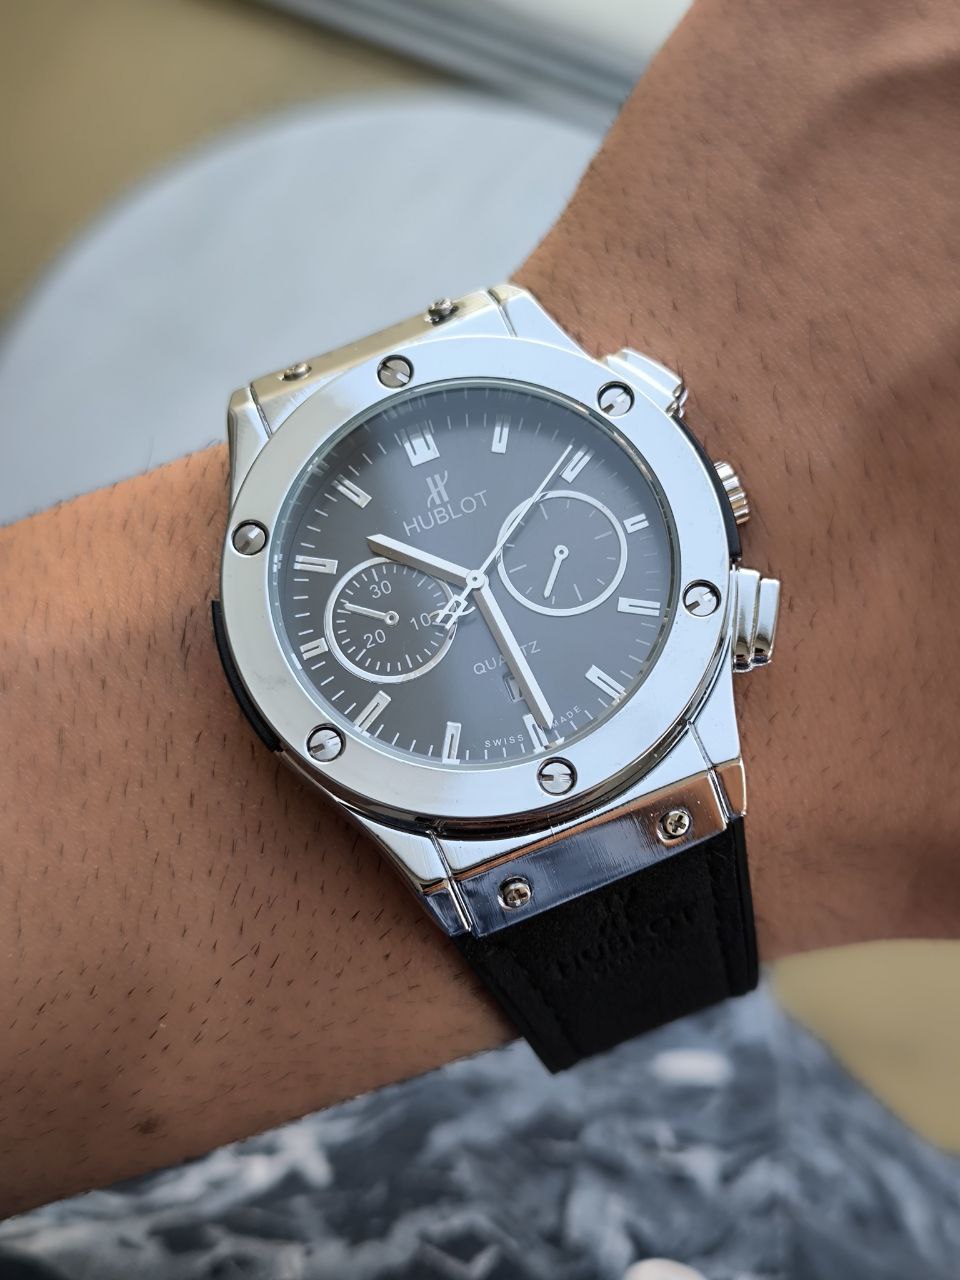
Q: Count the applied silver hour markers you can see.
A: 12